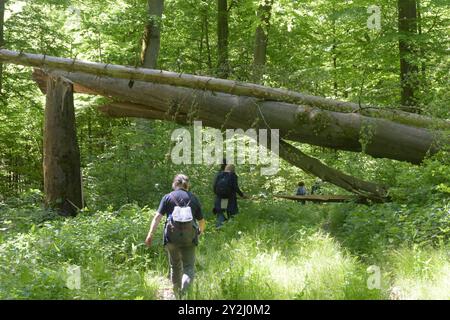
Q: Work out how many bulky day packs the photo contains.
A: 2